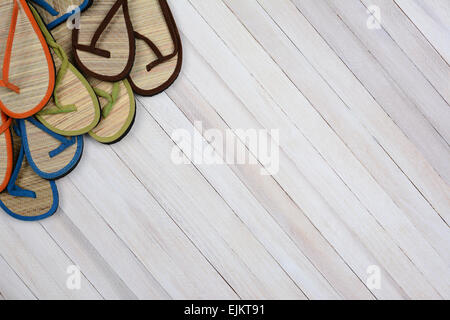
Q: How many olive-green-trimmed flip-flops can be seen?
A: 2